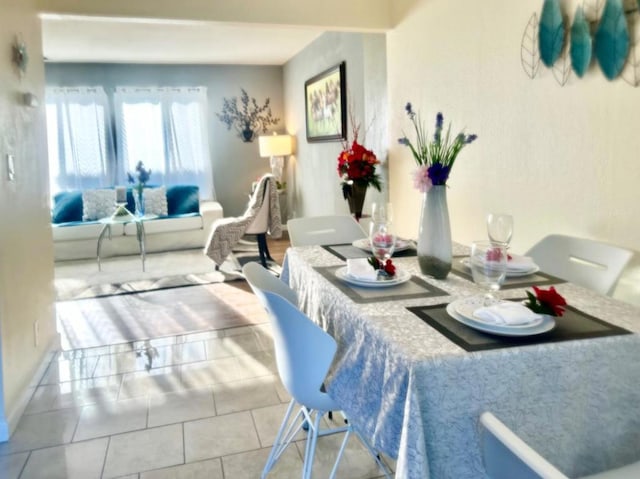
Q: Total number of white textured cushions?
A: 2